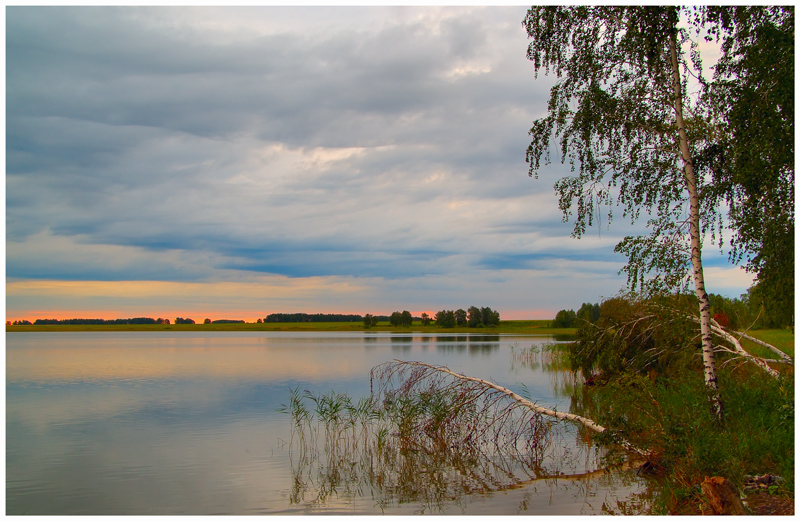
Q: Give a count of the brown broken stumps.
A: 1